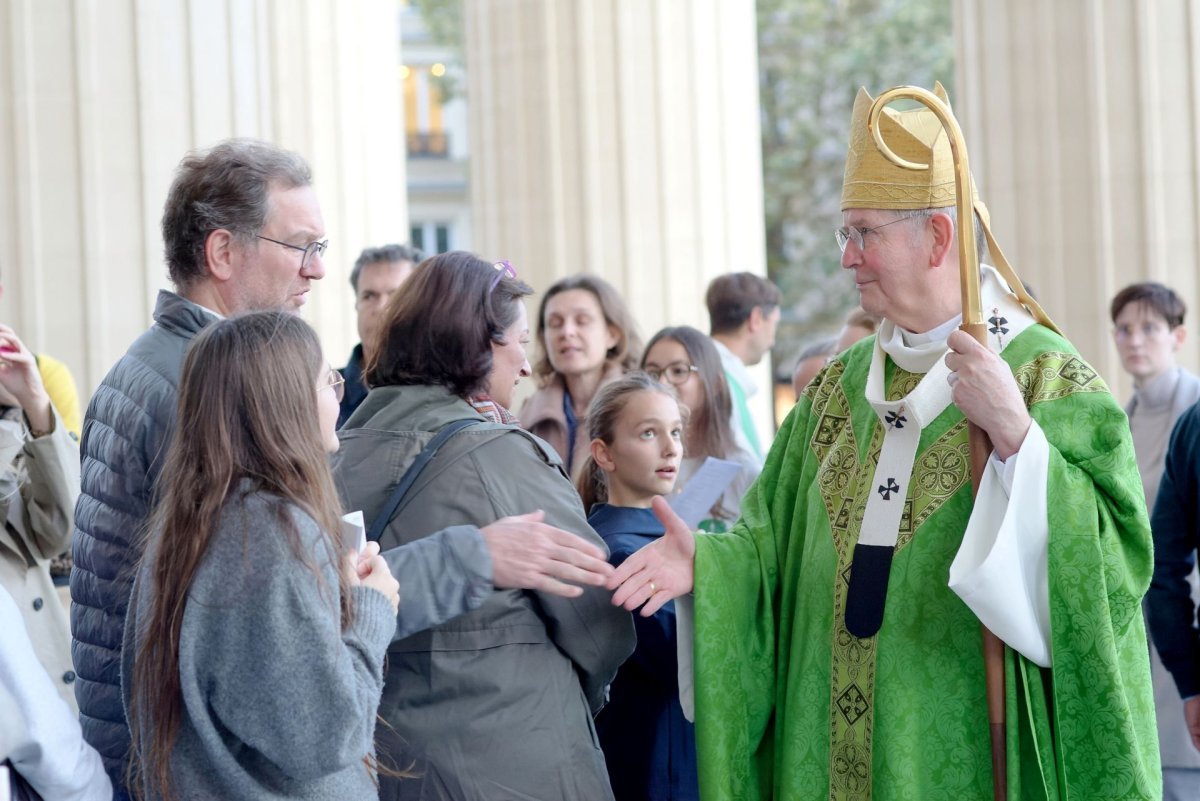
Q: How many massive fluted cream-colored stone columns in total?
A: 3